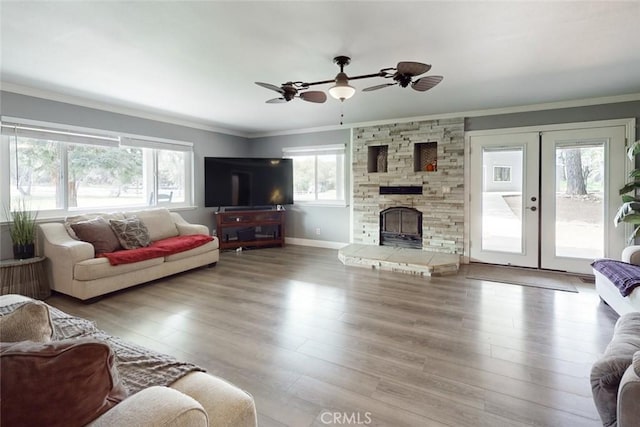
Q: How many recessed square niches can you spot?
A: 2